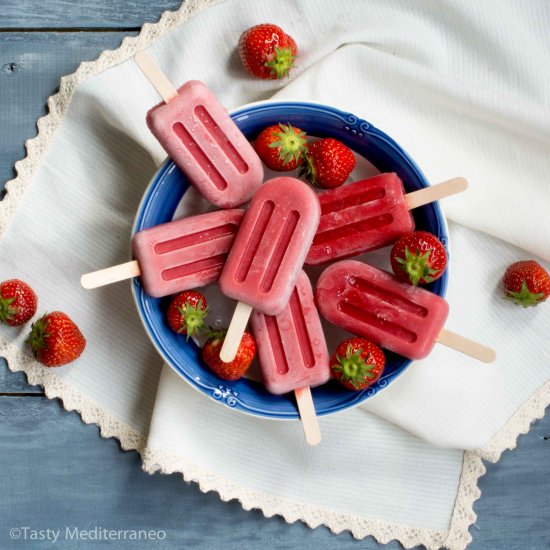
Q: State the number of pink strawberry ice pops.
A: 6